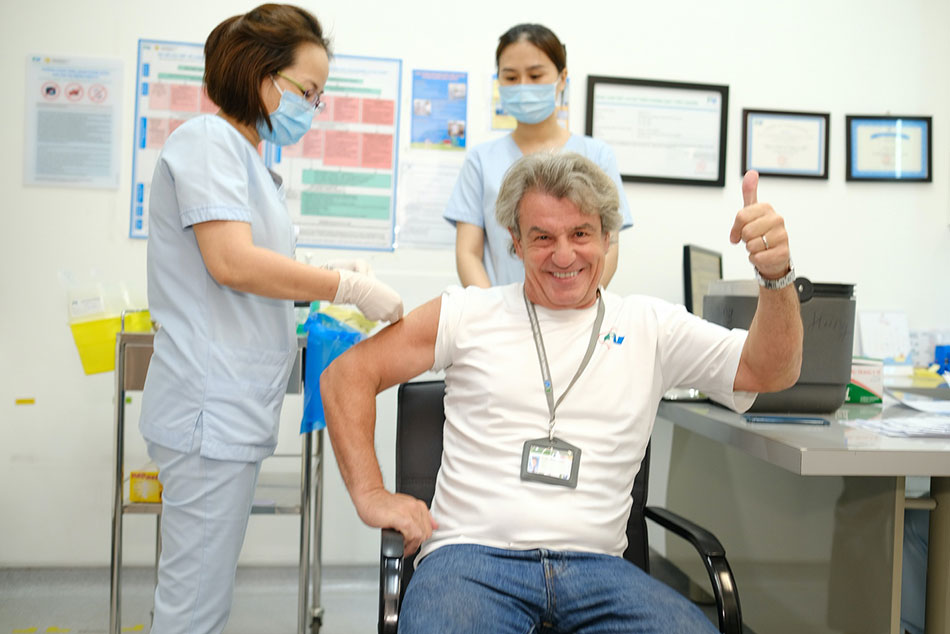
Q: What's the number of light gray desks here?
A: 1